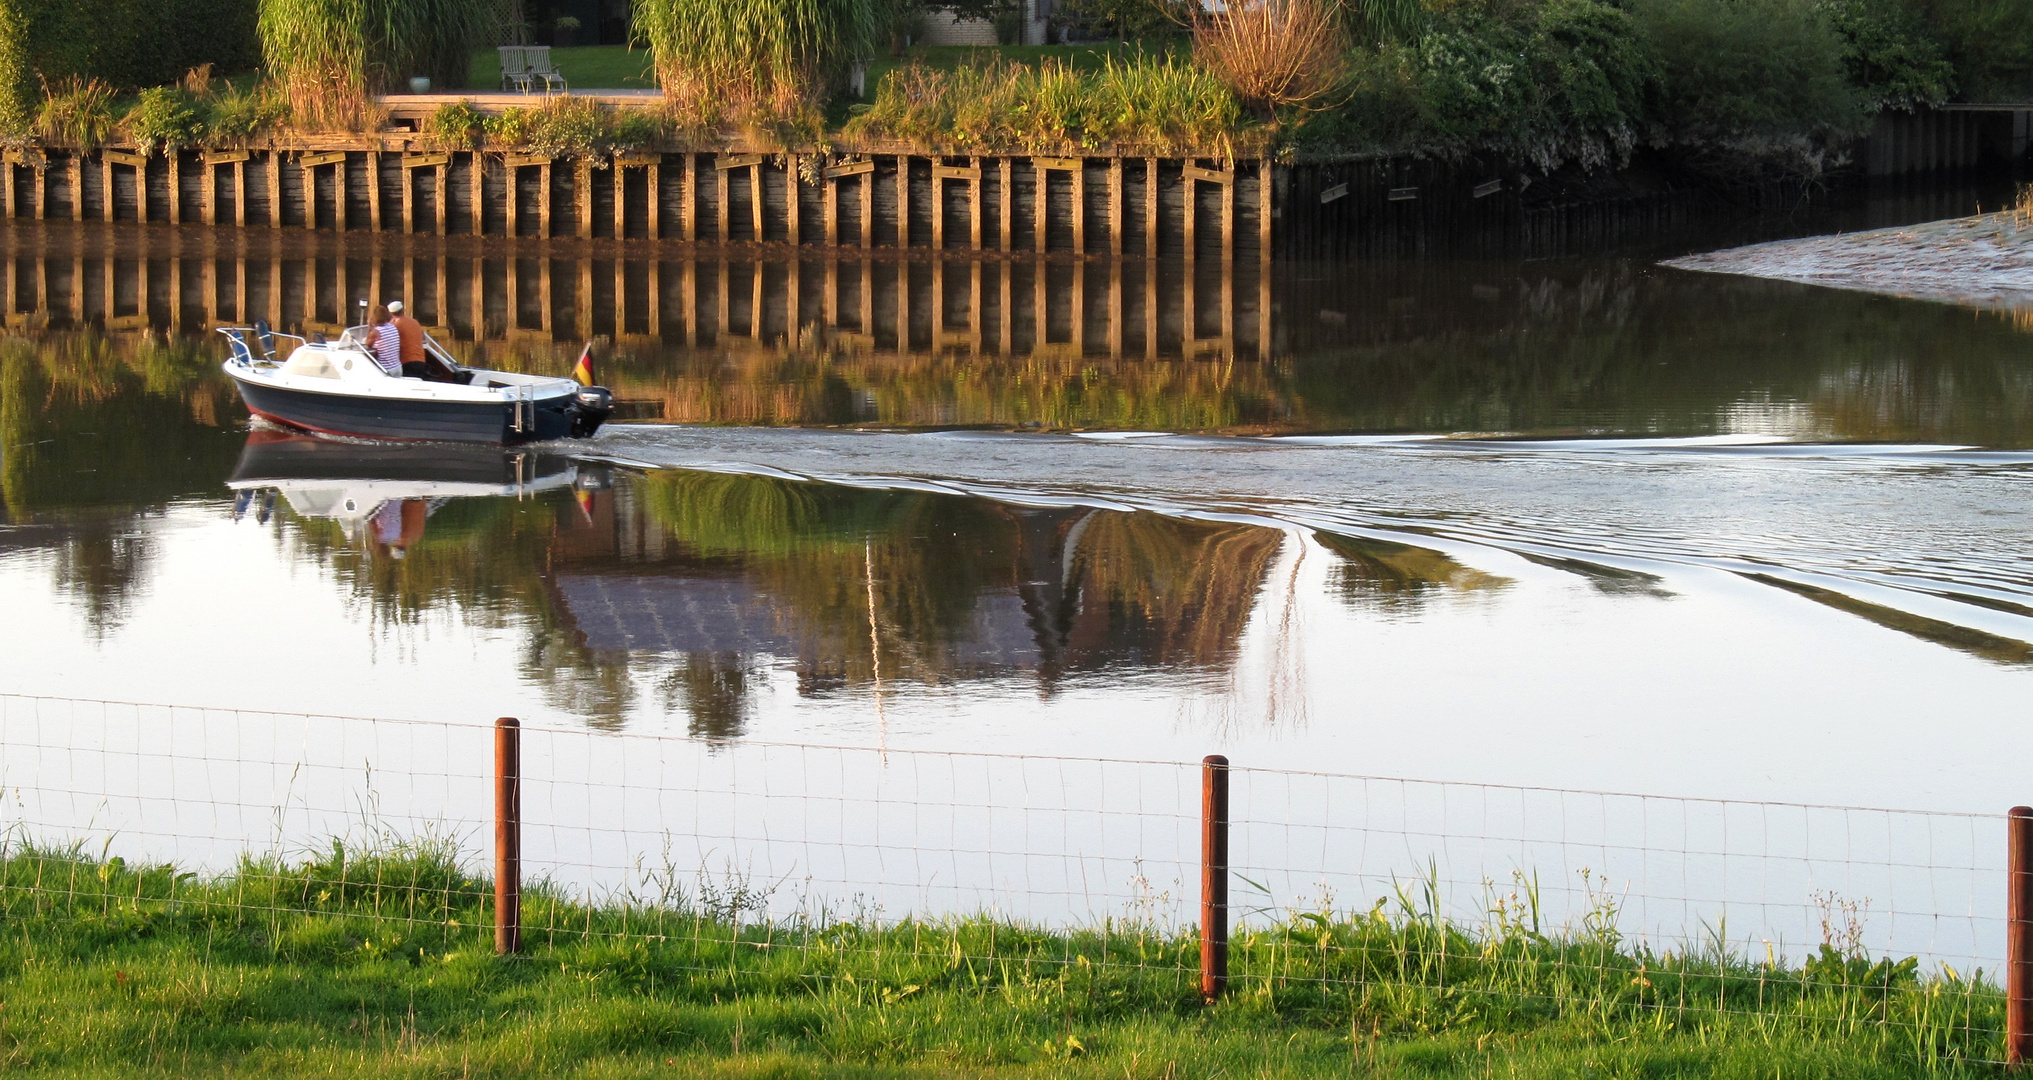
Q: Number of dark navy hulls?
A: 1